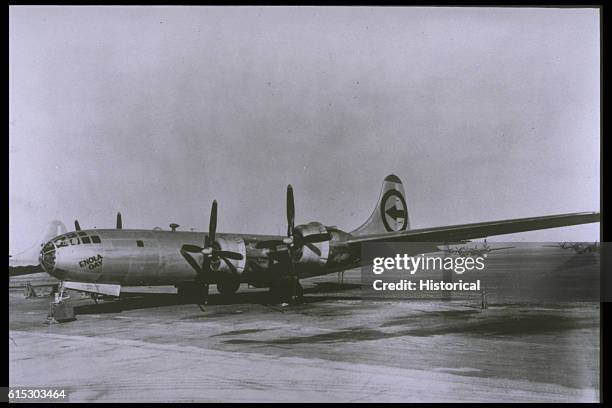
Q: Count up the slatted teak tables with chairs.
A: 0